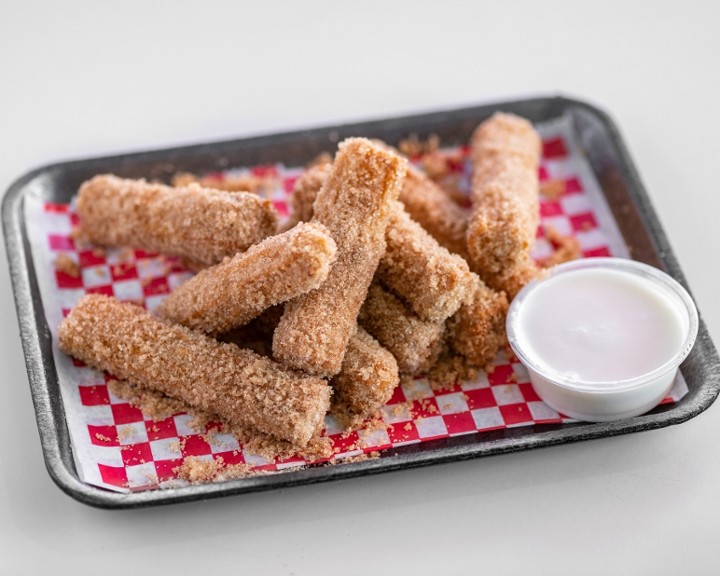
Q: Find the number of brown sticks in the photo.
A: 11